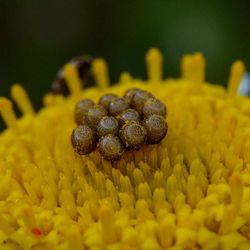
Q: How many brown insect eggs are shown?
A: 13